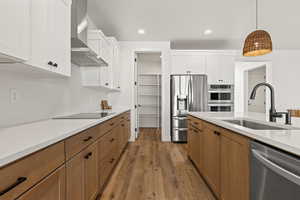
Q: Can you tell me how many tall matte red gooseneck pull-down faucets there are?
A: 0